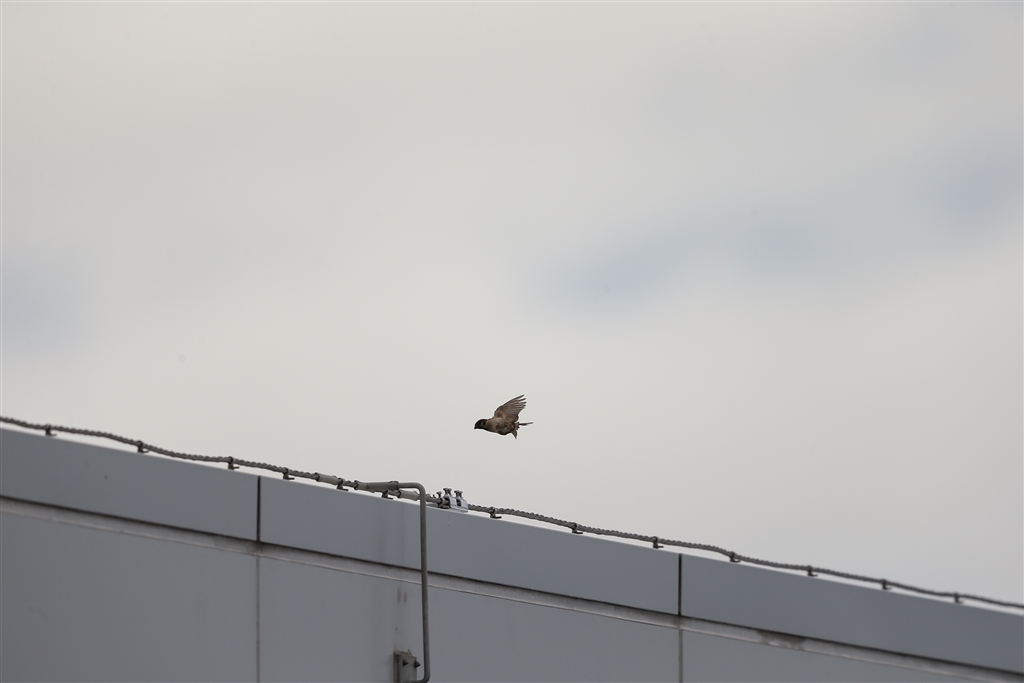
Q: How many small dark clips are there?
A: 13